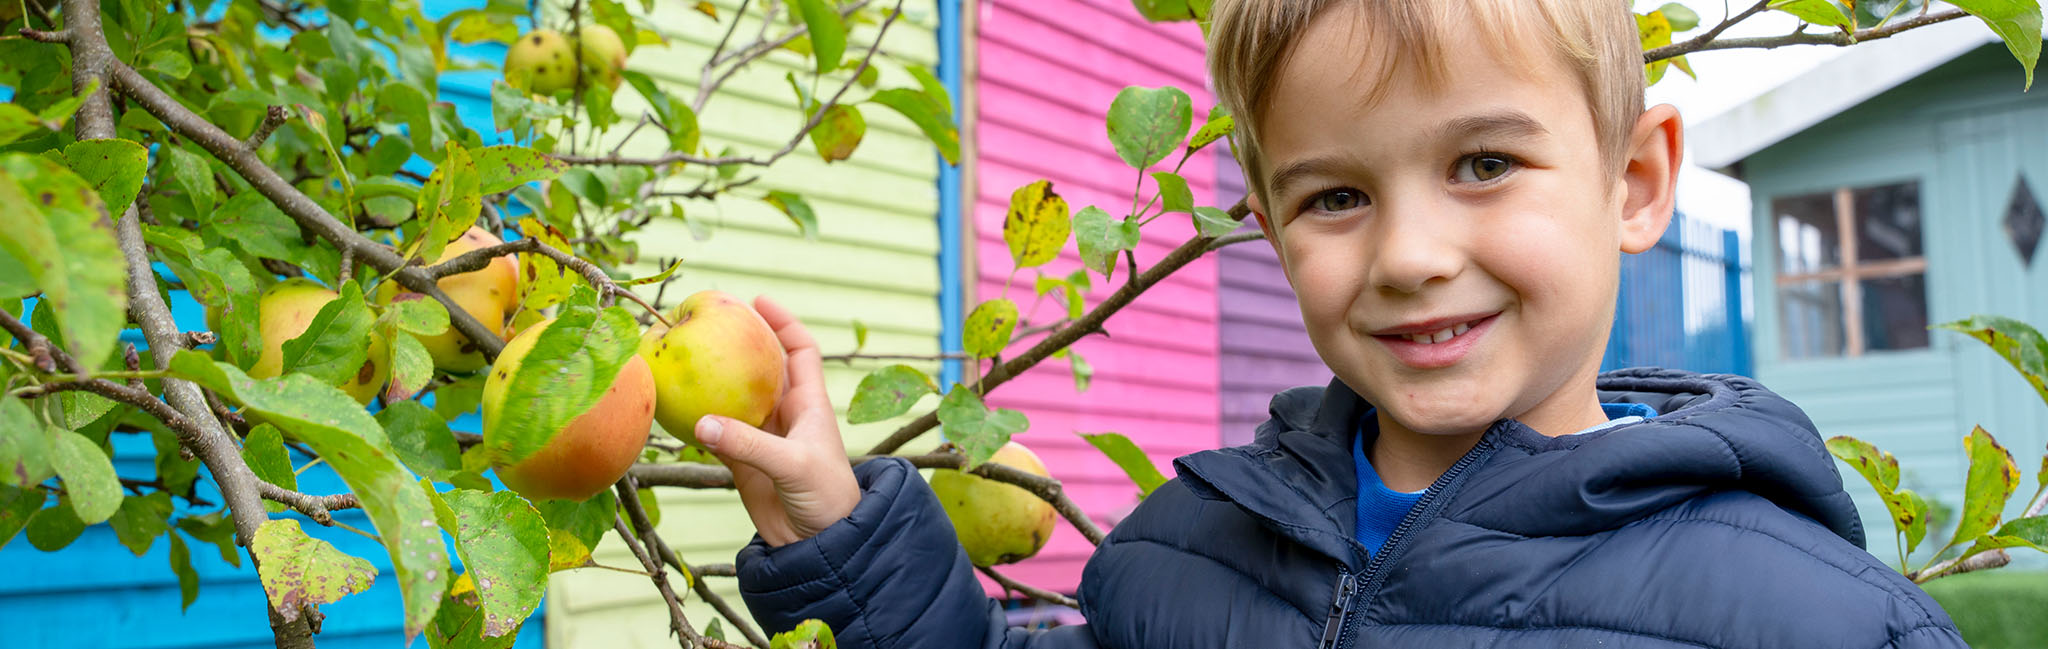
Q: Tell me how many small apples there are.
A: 2